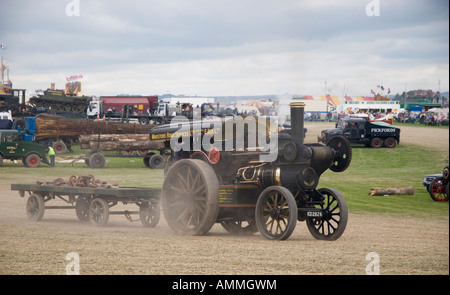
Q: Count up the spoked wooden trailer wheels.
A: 4